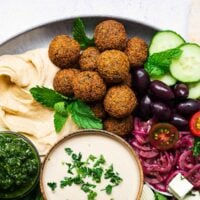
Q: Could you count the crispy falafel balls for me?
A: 11